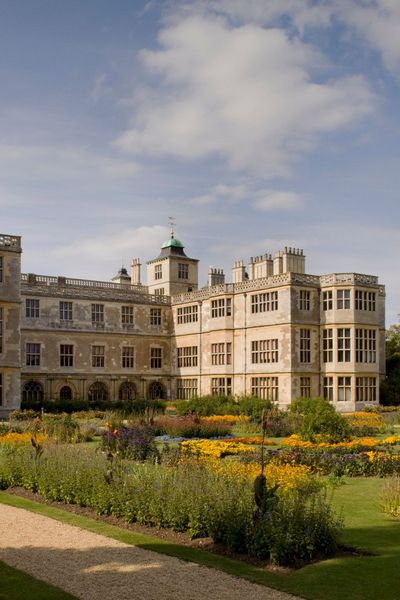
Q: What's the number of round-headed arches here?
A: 5